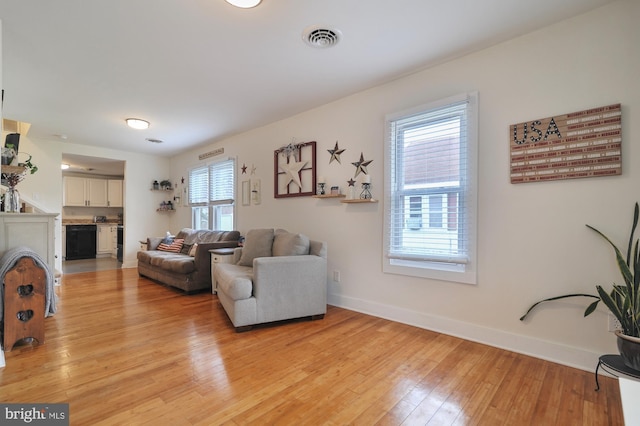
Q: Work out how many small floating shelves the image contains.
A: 4